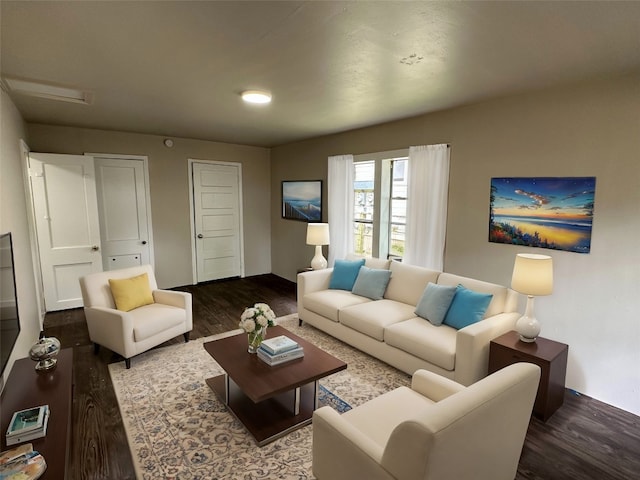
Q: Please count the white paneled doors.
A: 3